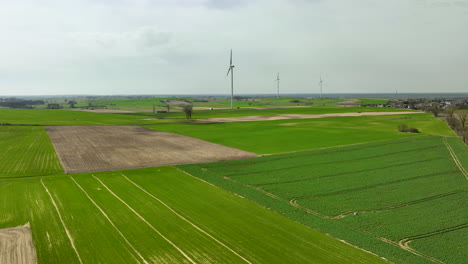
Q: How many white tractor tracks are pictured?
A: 4